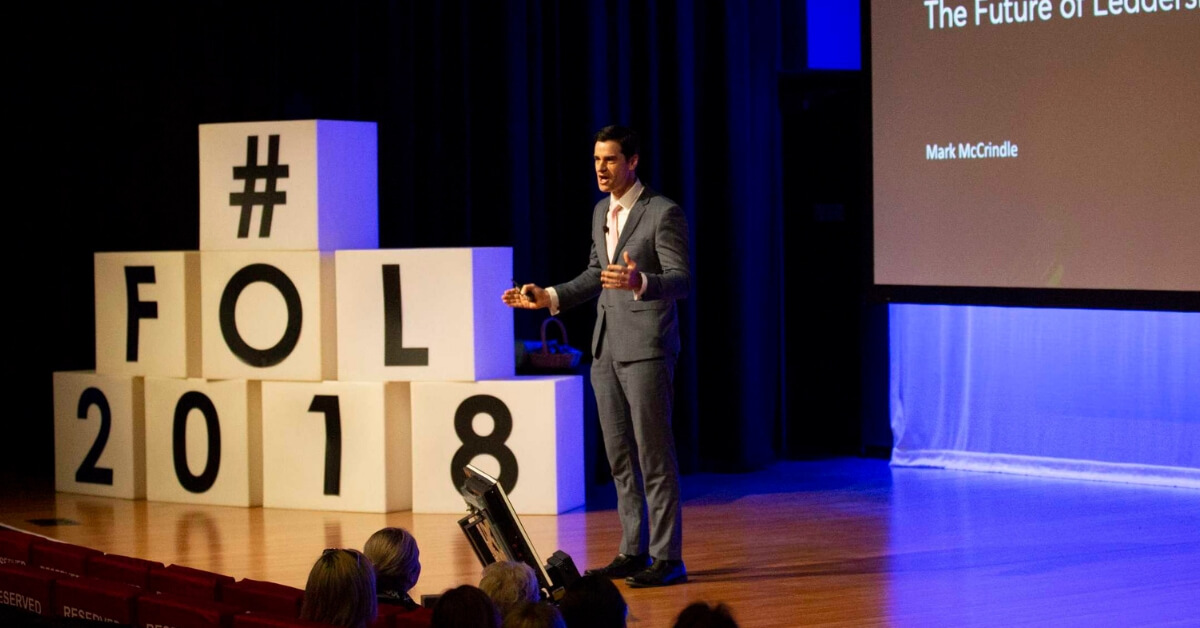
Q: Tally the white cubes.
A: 8